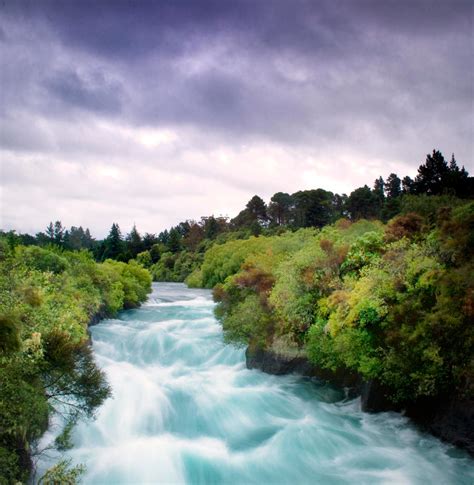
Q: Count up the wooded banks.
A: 2